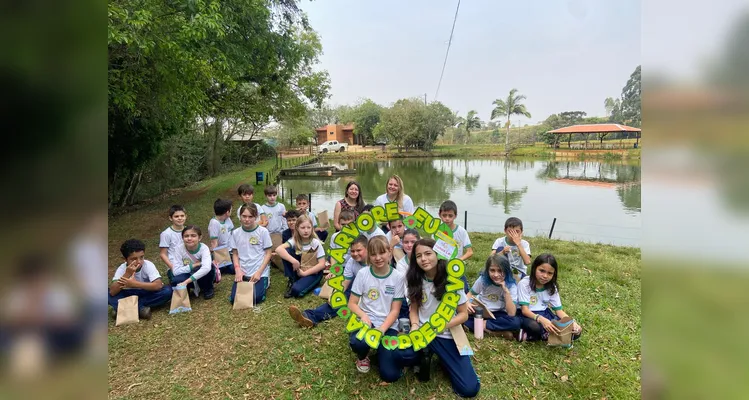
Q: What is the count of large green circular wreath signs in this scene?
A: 1